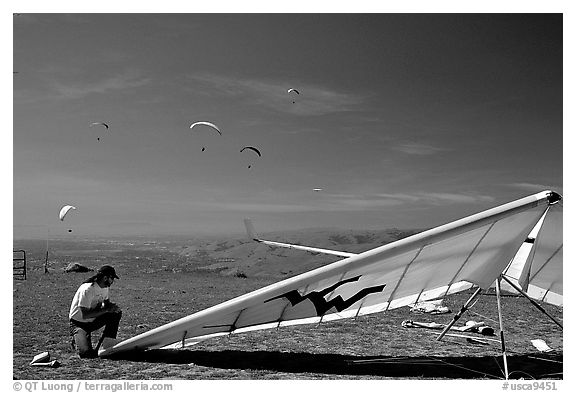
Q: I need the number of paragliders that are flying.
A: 5